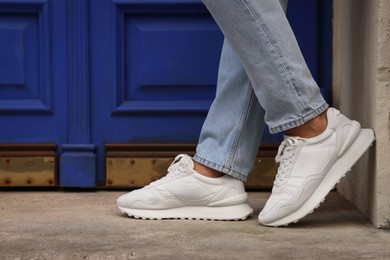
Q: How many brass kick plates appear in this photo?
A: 2